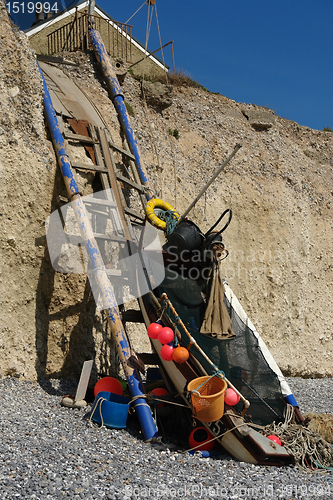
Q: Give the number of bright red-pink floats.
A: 5